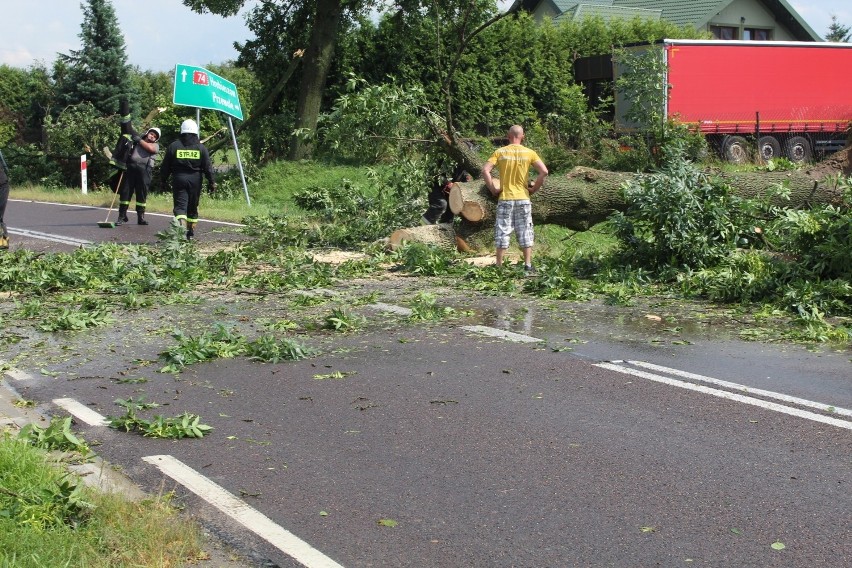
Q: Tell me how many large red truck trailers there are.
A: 1